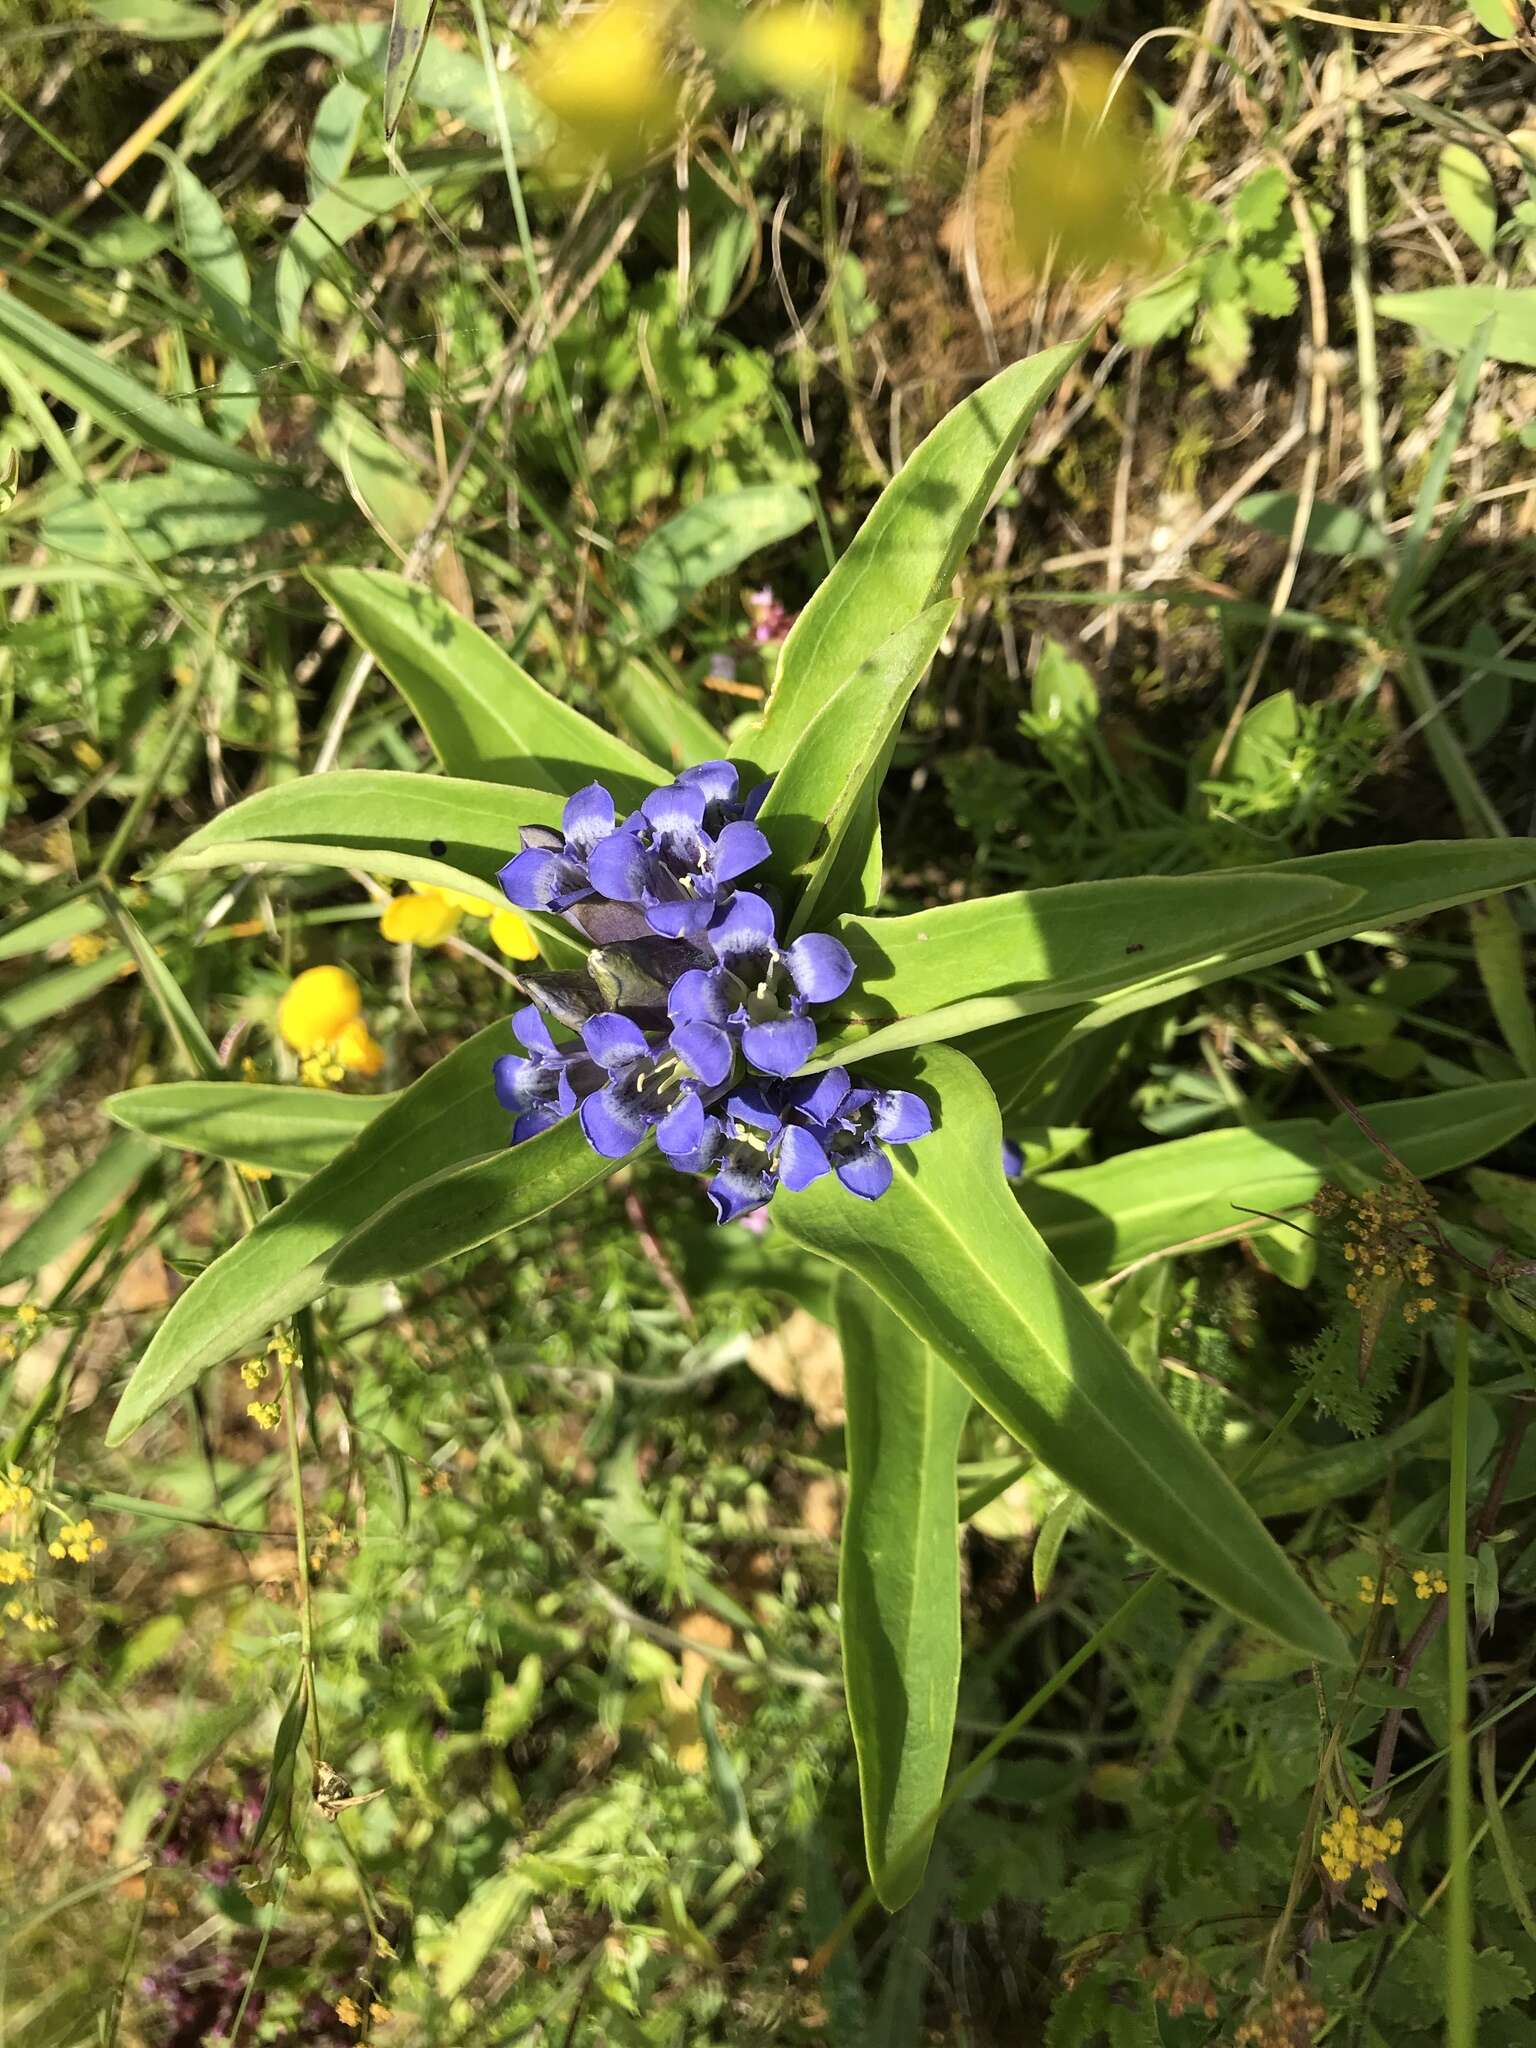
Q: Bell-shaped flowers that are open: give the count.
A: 8